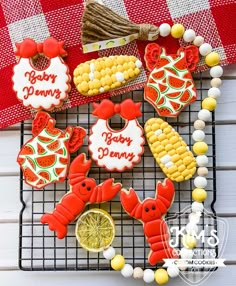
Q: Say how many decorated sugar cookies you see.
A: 8